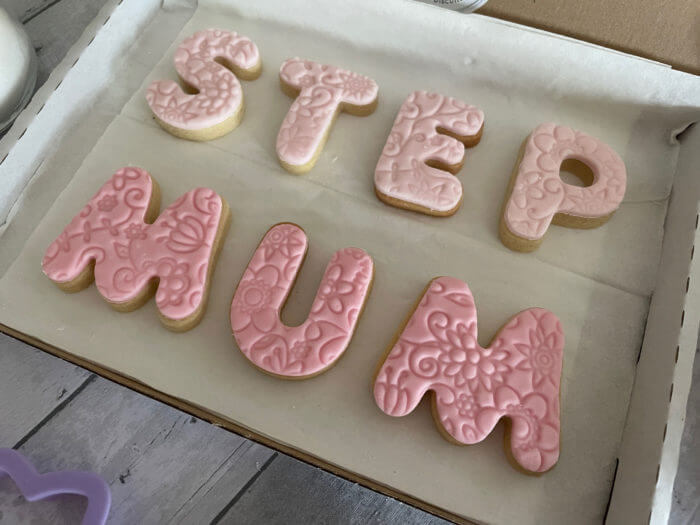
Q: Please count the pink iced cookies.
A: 7